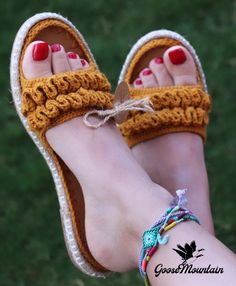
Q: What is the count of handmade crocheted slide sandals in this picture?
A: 2